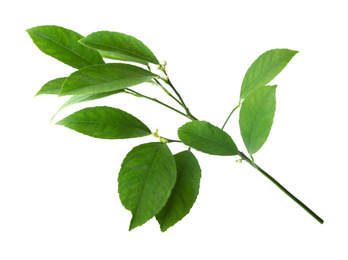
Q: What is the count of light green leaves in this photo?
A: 2